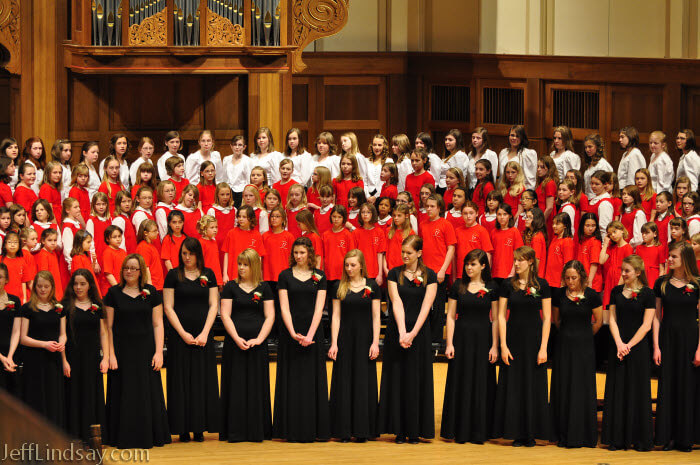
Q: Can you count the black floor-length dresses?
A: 14